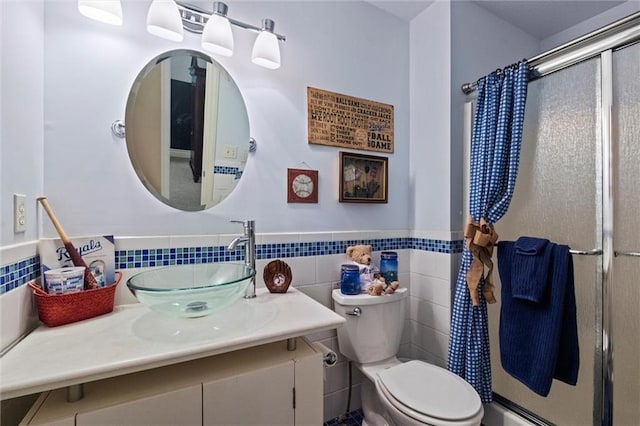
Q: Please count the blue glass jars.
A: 2